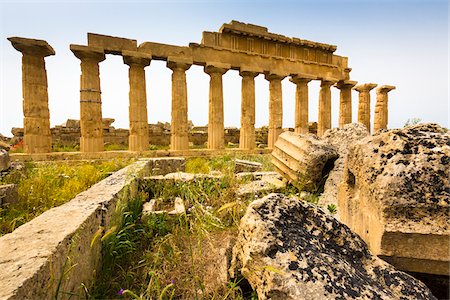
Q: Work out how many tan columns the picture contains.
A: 12